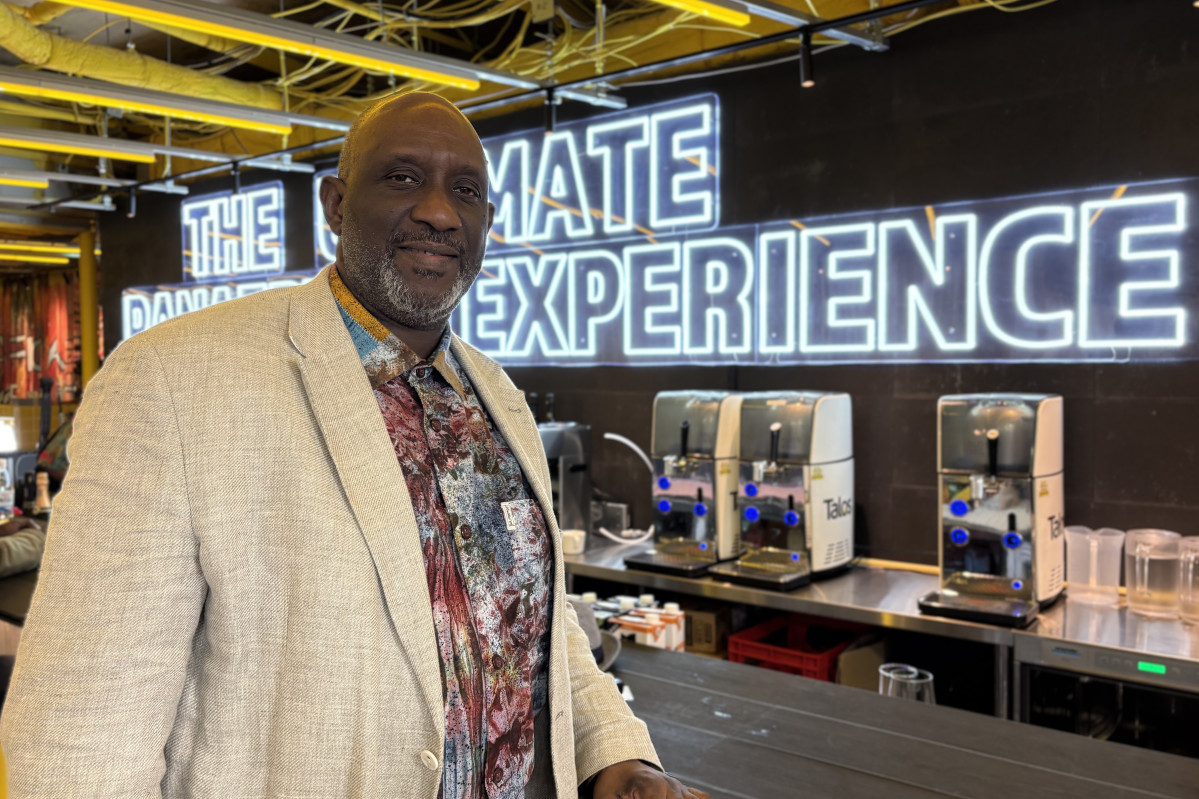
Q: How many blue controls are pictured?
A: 12